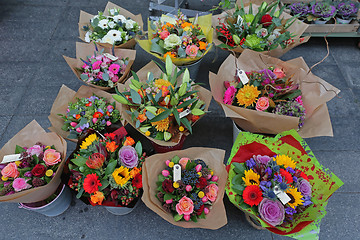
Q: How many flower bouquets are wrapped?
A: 11